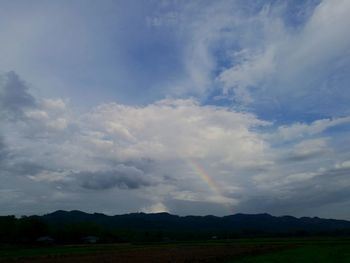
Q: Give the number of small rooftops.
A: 2